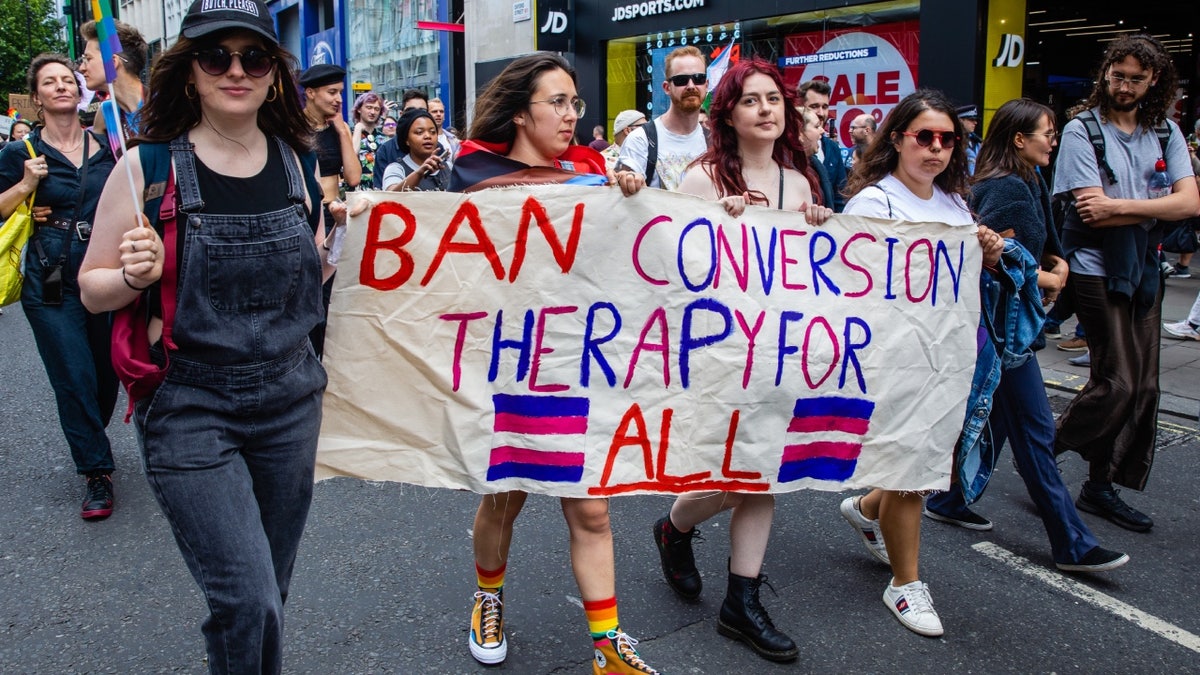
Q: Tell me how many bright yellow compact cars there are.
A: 0